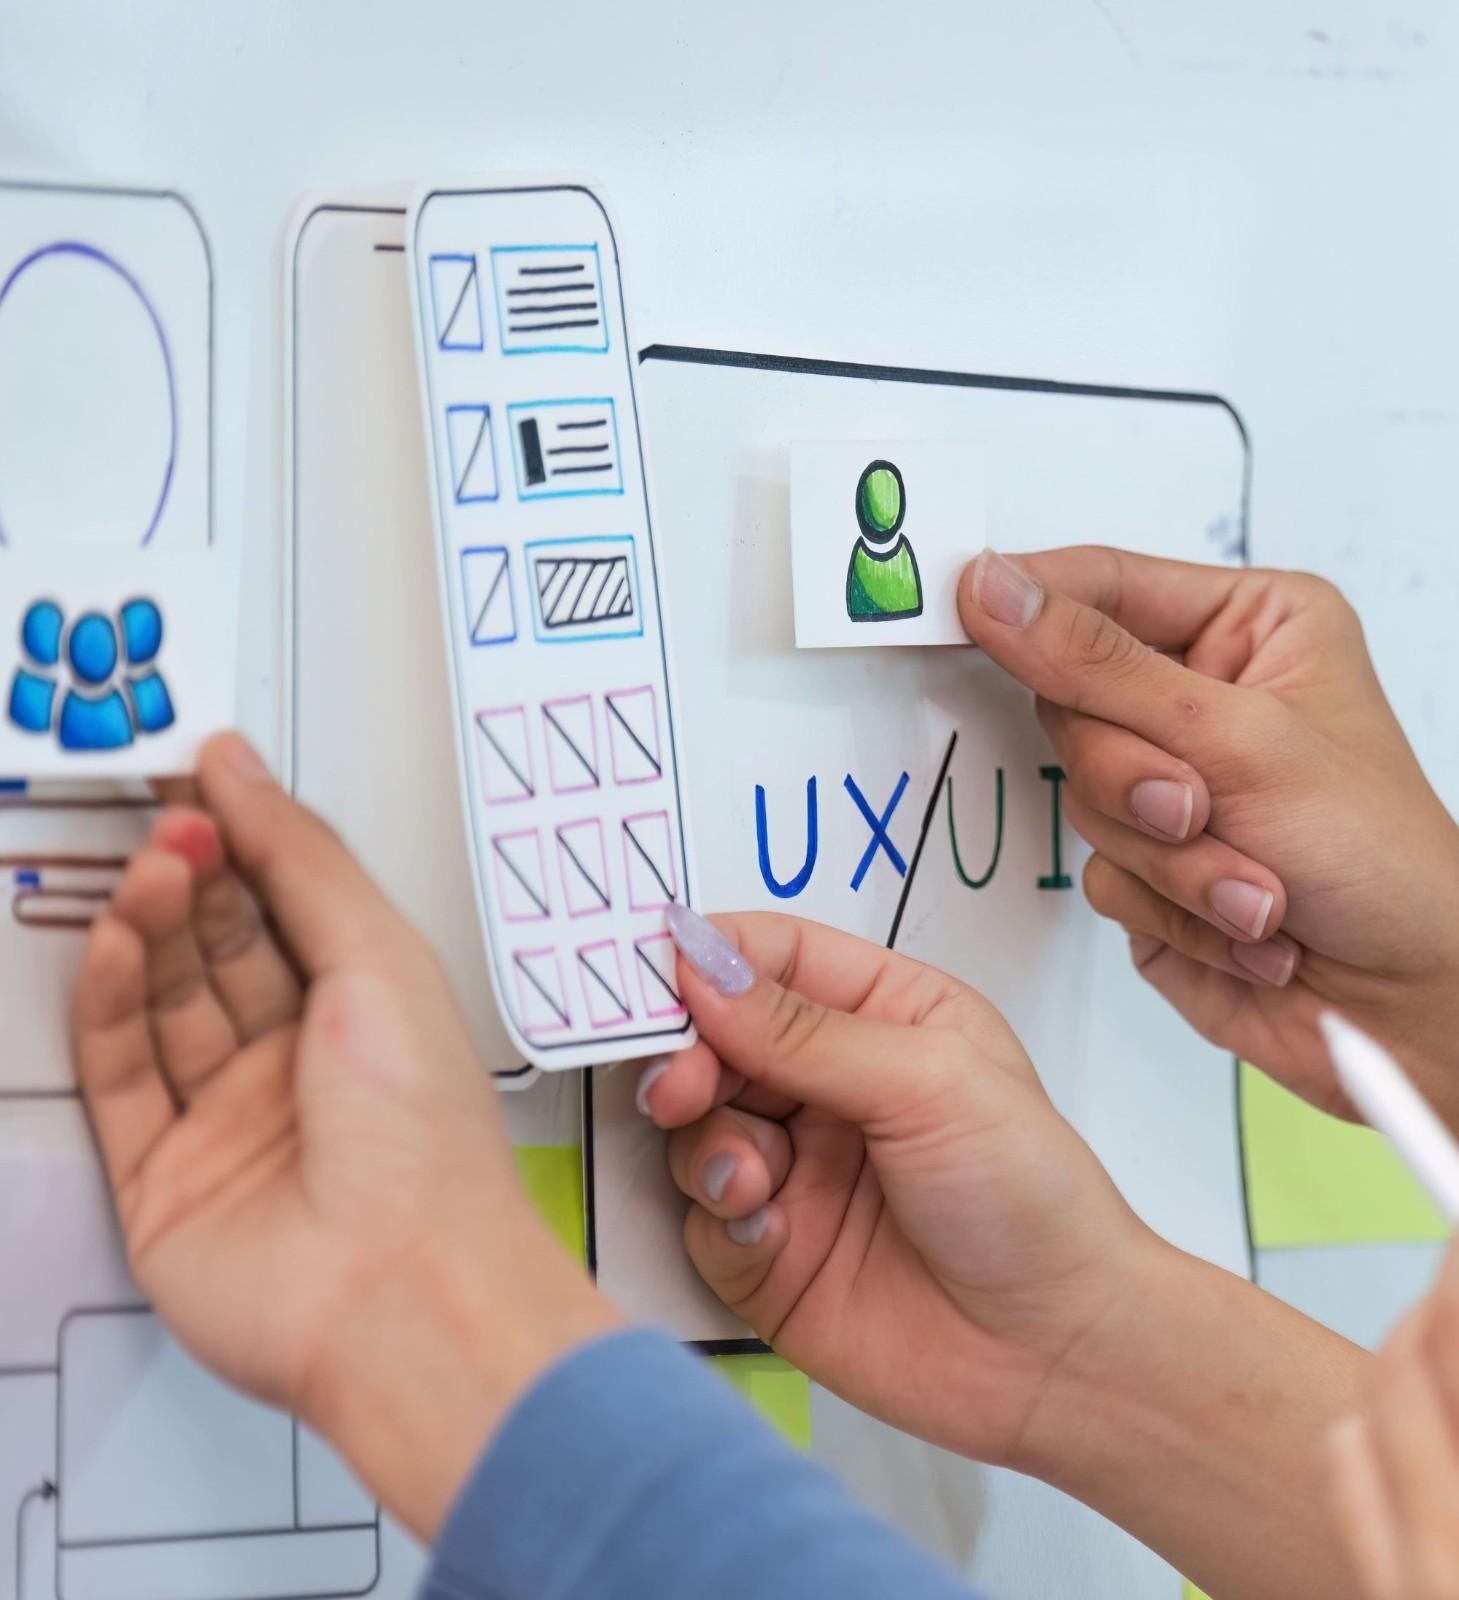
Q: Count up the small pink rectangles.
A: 9